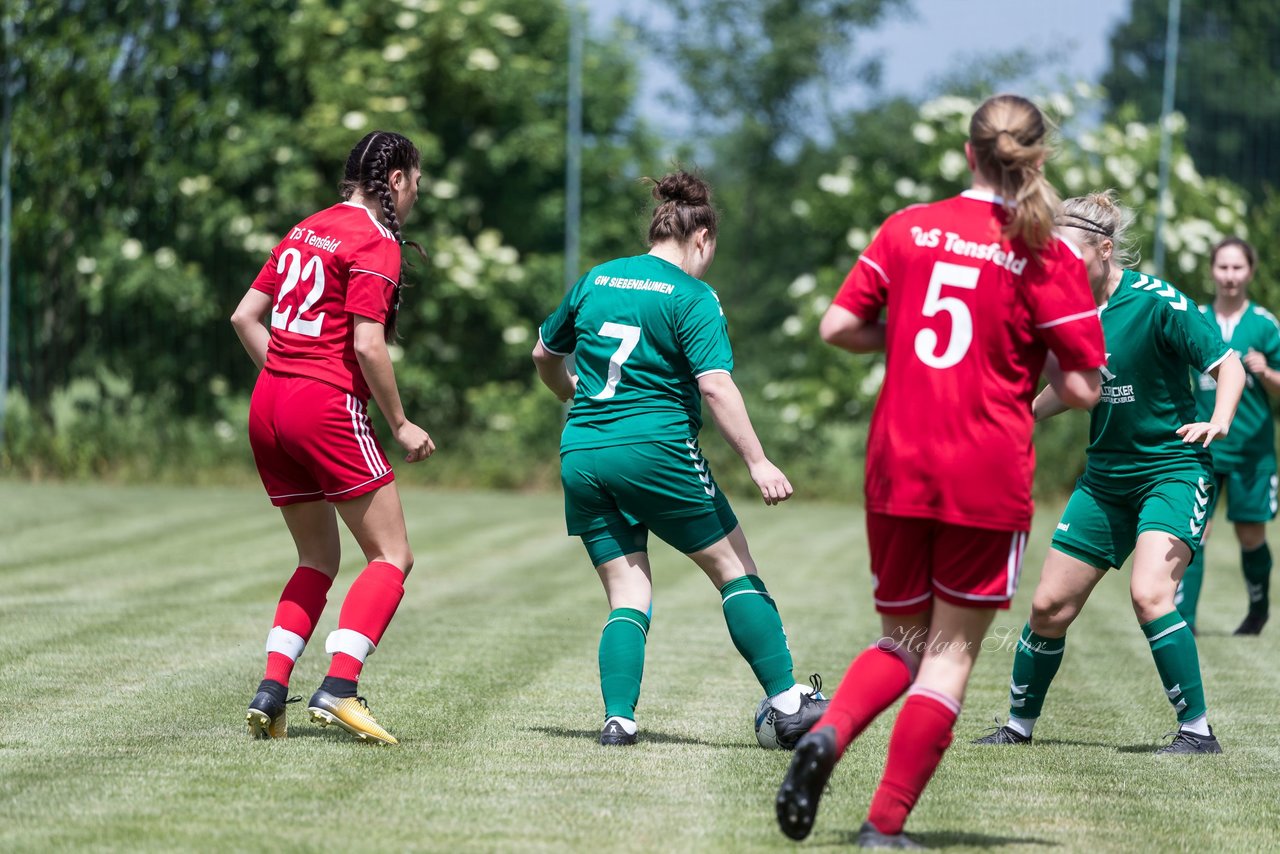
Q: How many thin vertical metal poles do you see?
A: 3